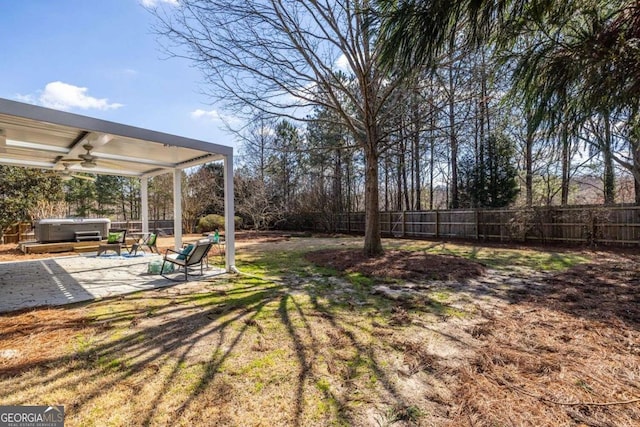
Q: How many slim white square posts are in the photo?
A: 3